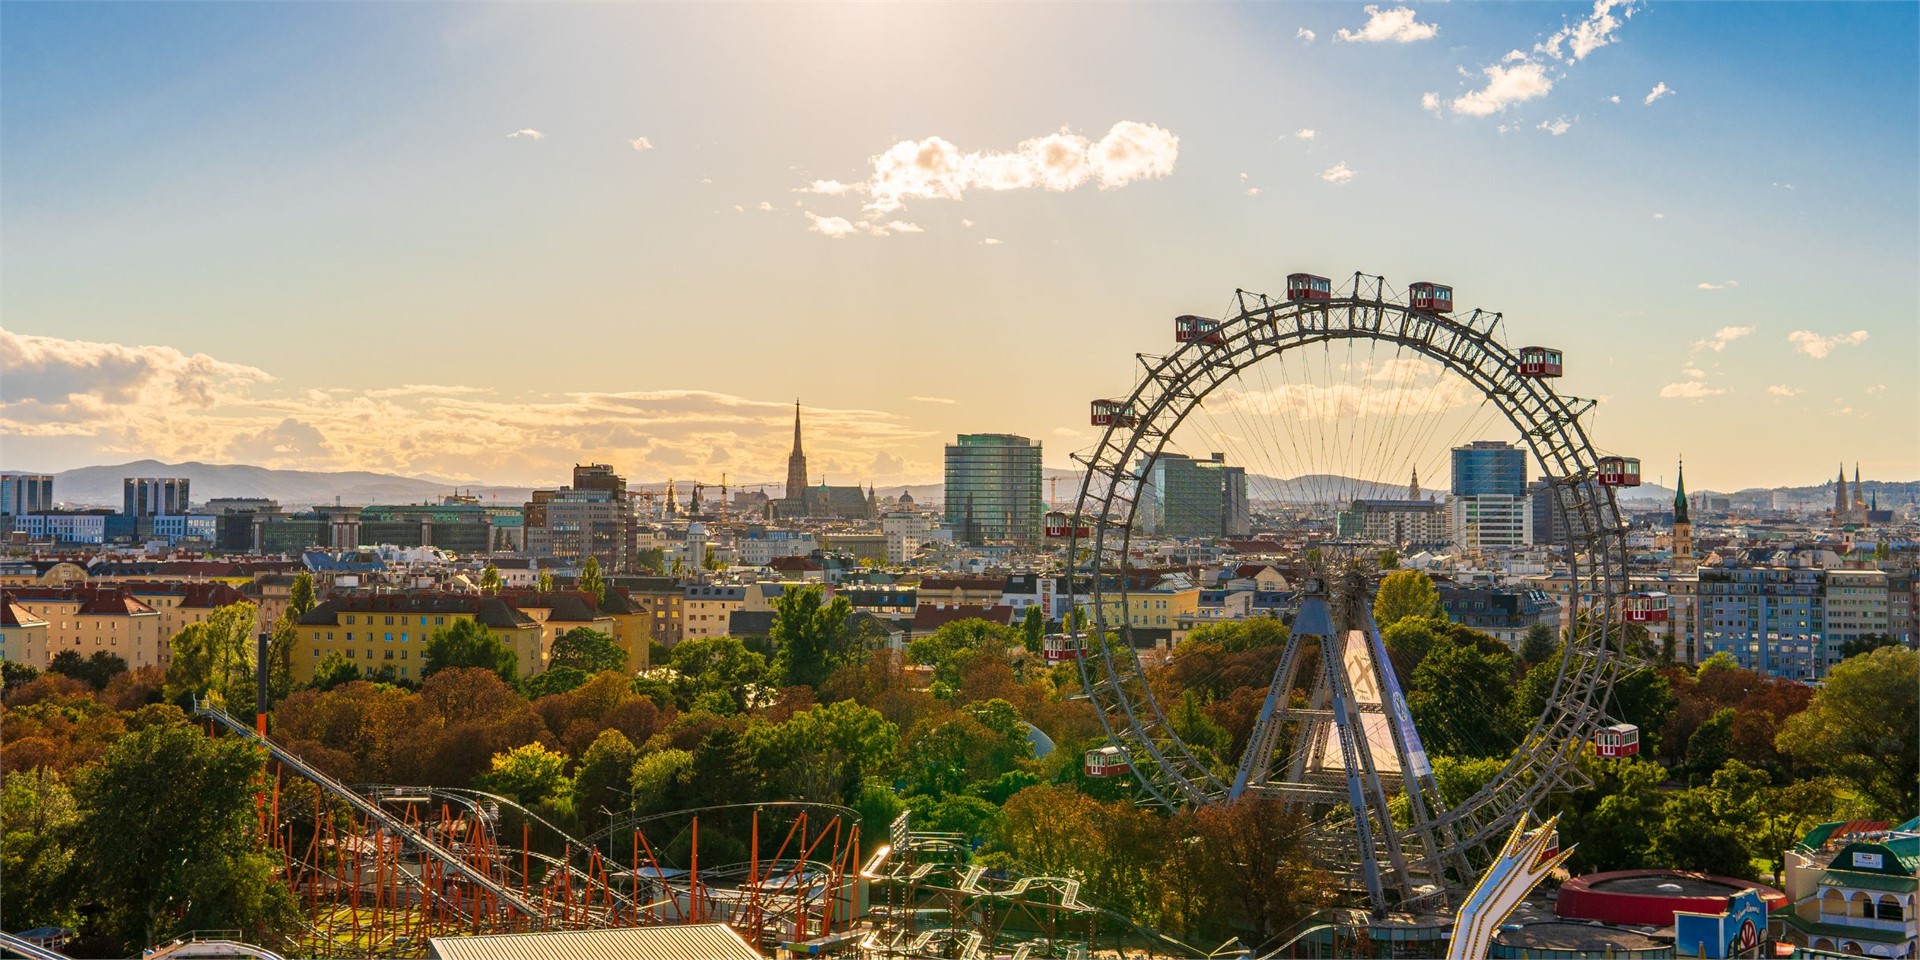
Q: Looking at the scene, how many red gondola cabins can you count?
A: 12